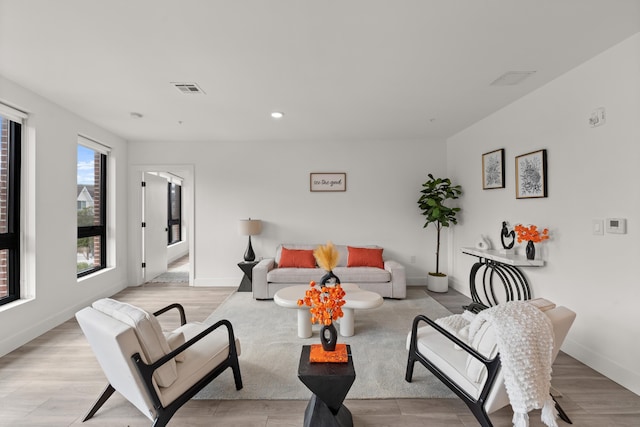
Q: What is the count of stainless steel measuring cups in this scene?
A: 0